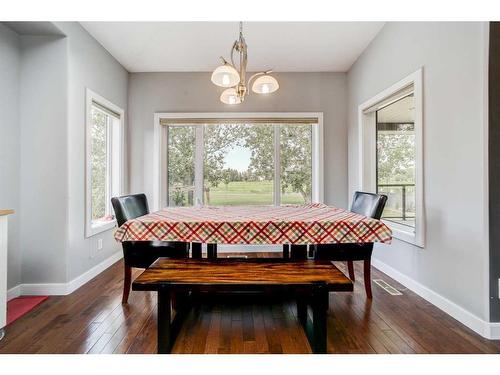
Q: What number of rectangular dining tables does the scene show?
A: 1